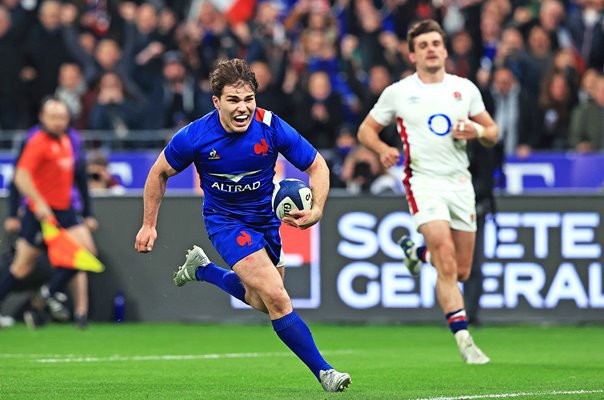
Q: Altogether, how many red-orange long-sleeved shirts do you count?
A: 0